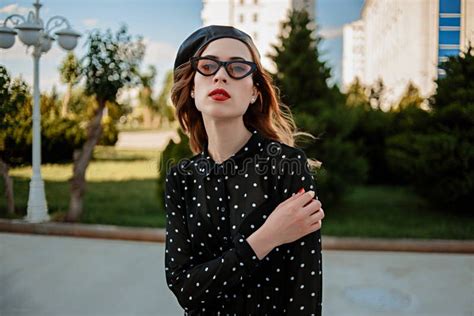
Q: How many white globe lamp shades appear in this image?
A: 4